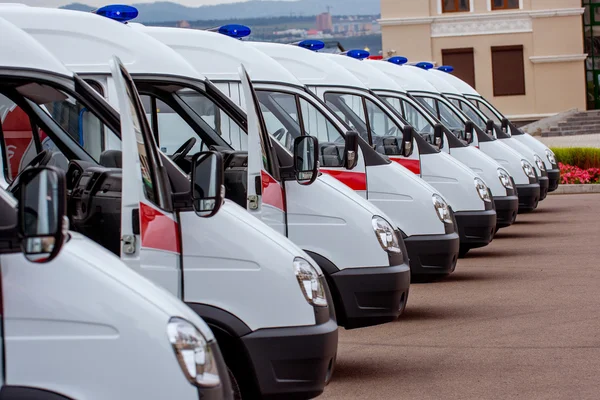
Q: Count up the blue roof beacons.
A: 7